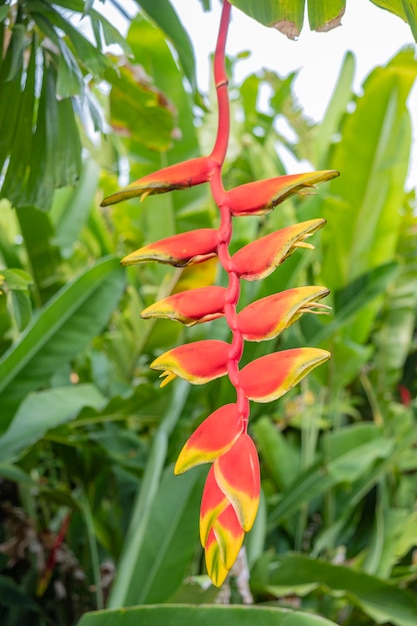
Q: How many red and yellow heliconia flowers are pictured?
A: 13